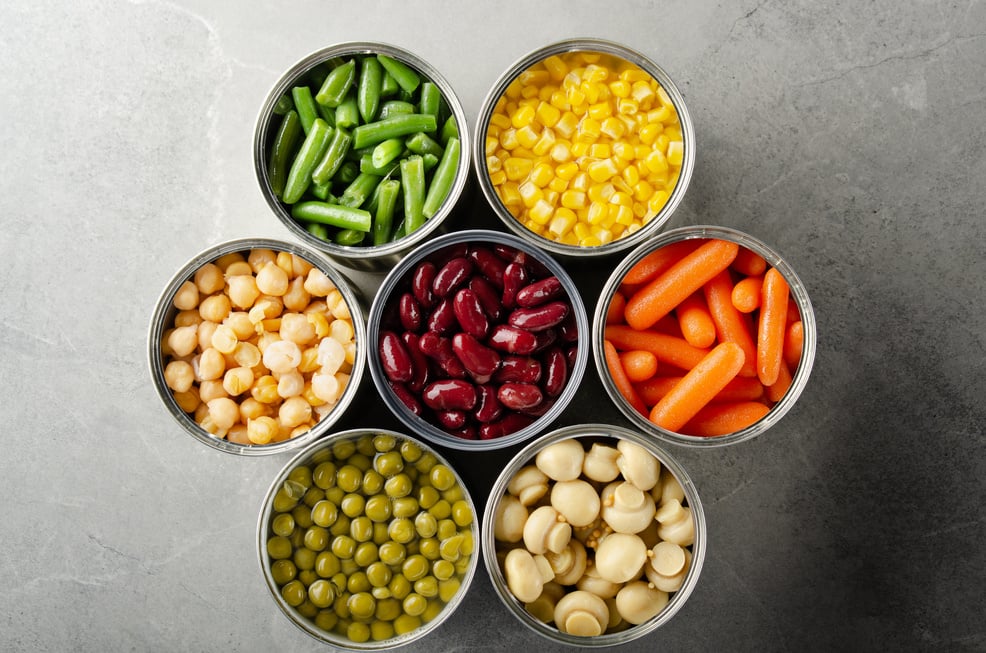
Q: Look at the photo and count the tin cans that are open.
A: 7